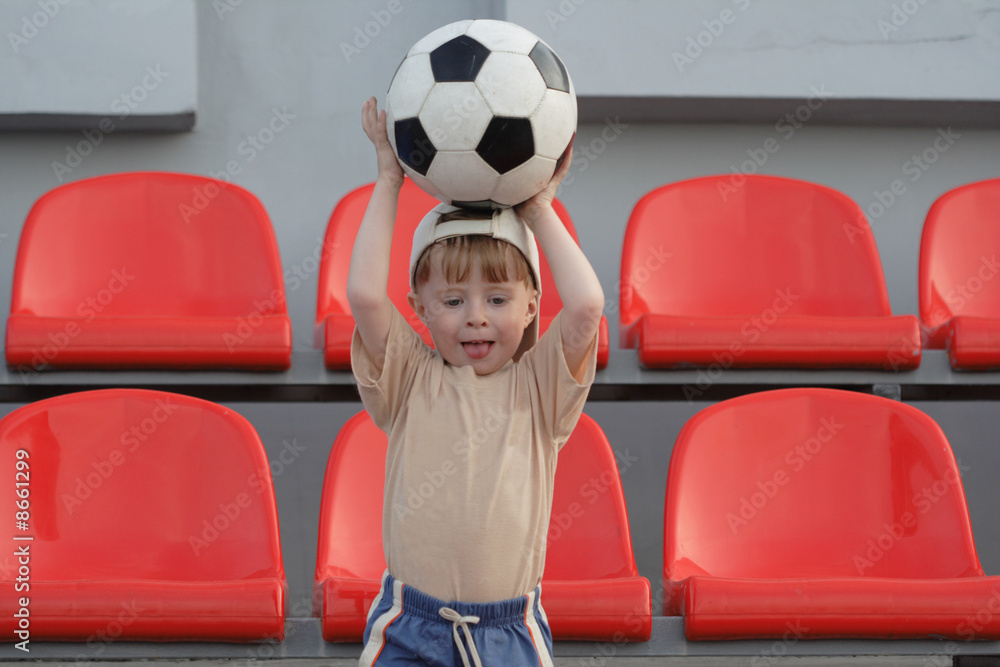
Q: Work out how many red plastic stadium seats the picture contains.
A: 7